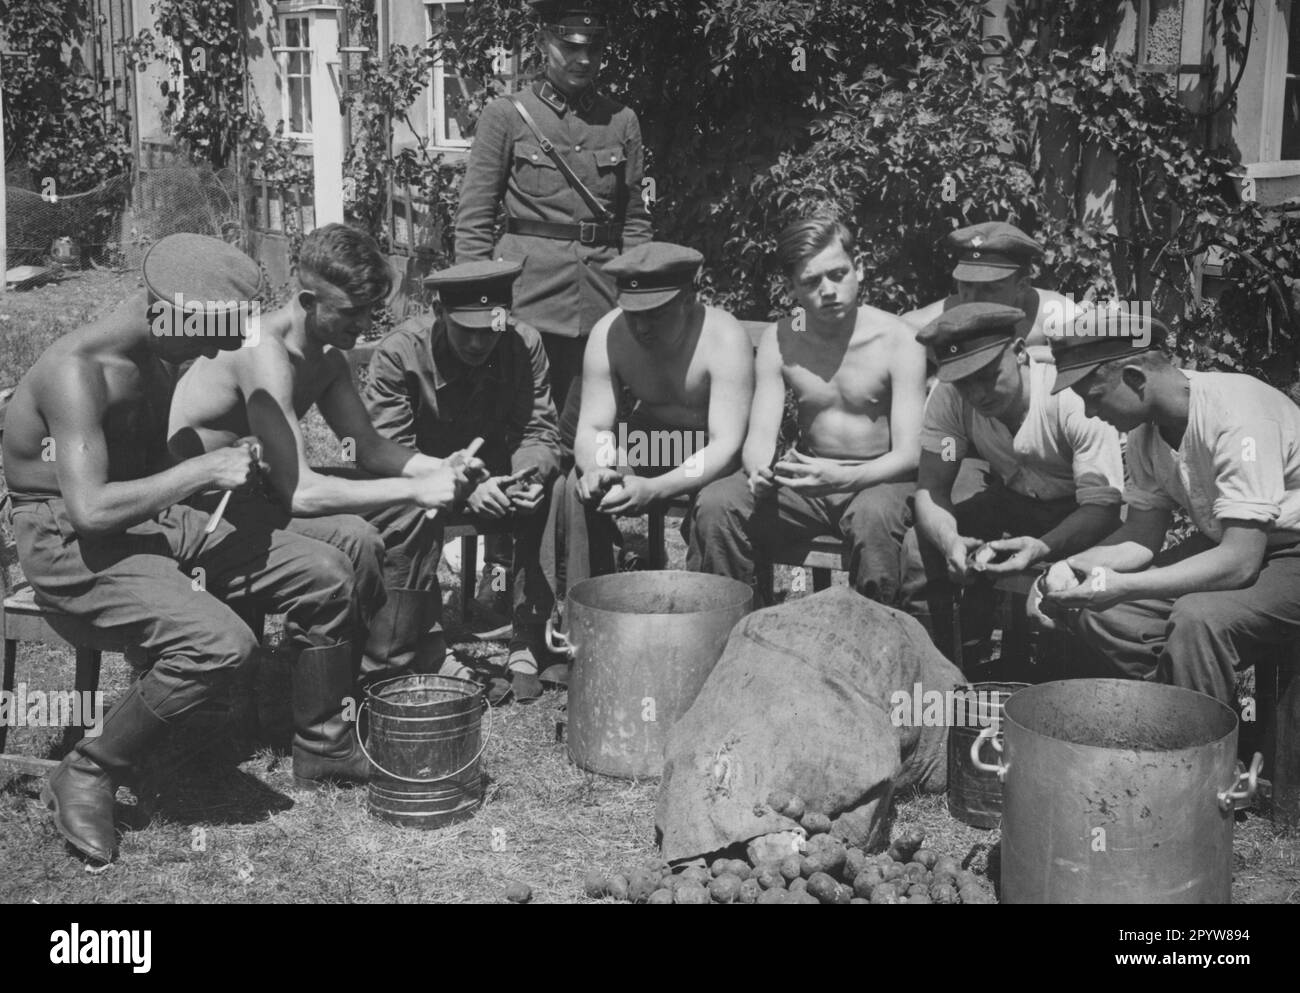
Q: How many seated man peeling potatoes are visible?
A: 8